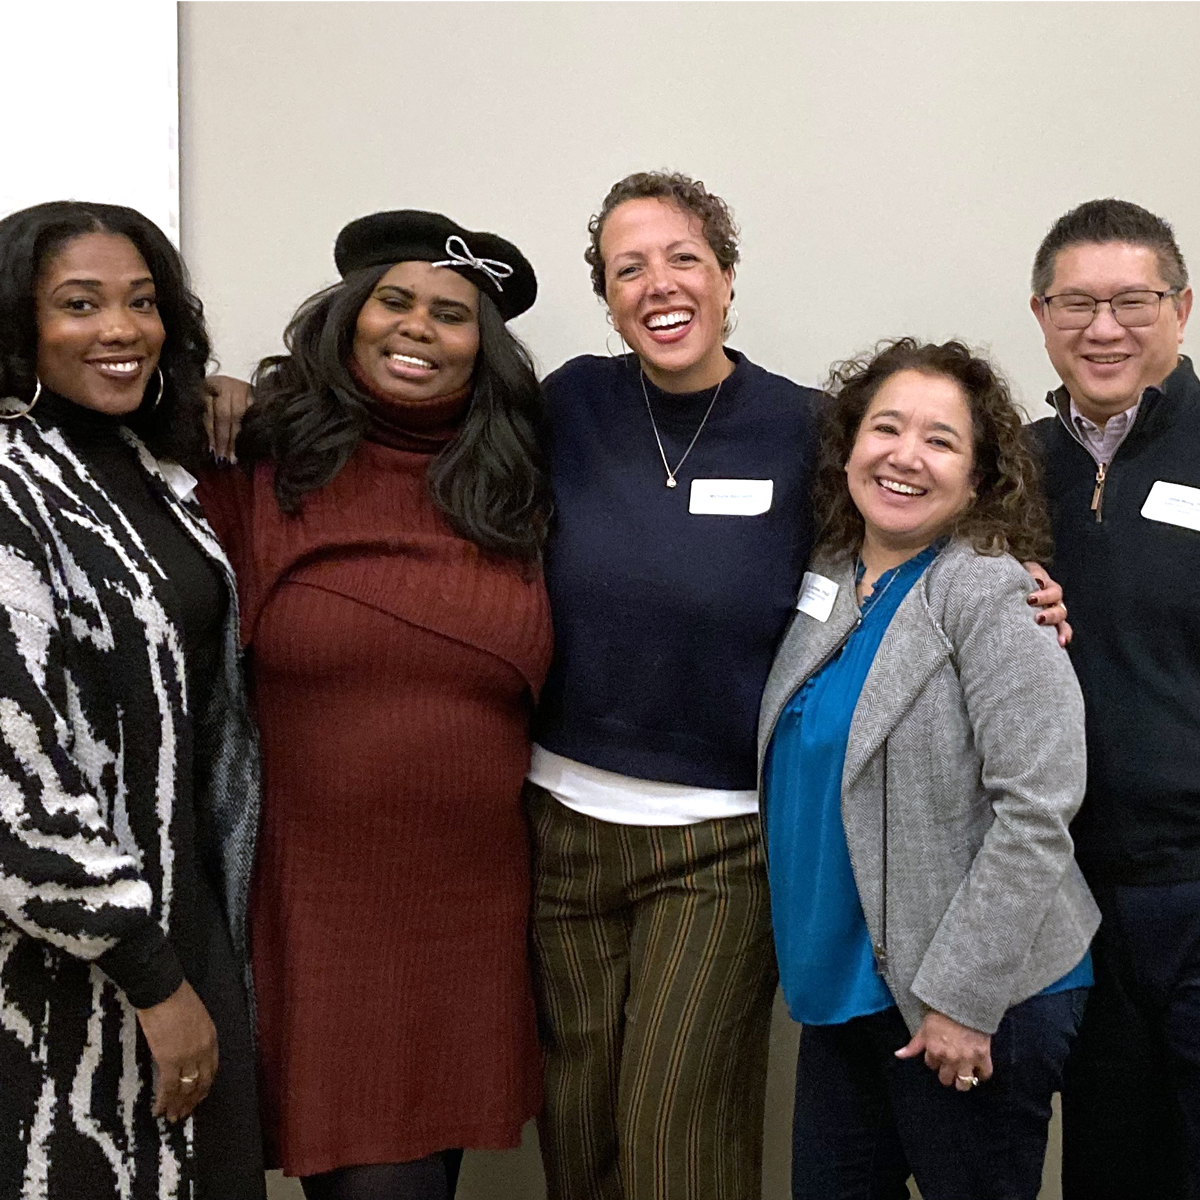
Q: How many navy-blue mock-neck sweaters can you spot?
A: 1